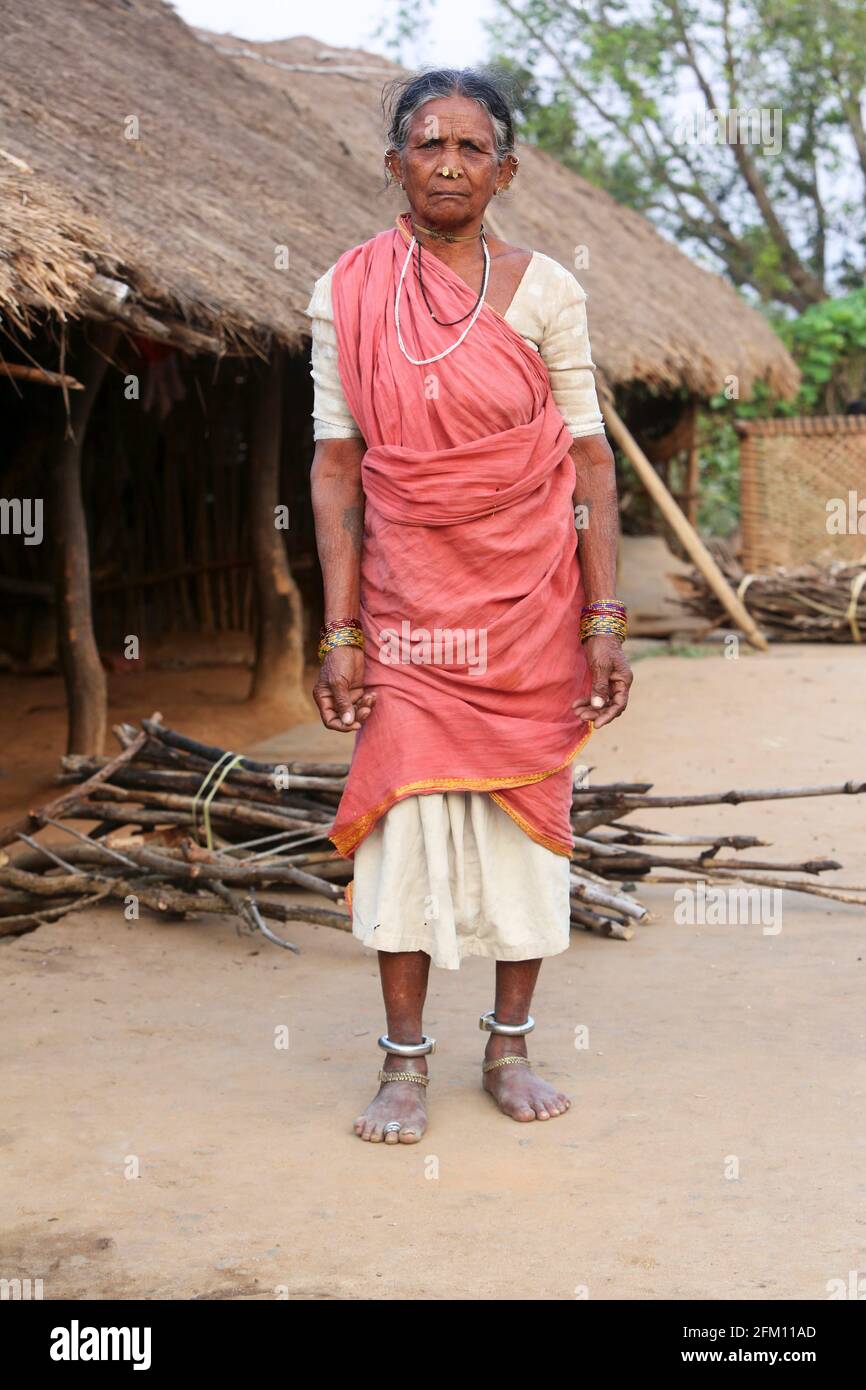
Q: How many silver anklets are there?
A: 2